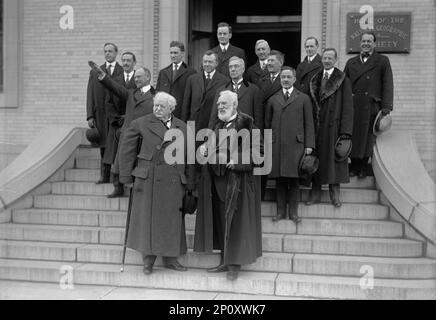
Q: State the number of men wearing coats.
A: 15